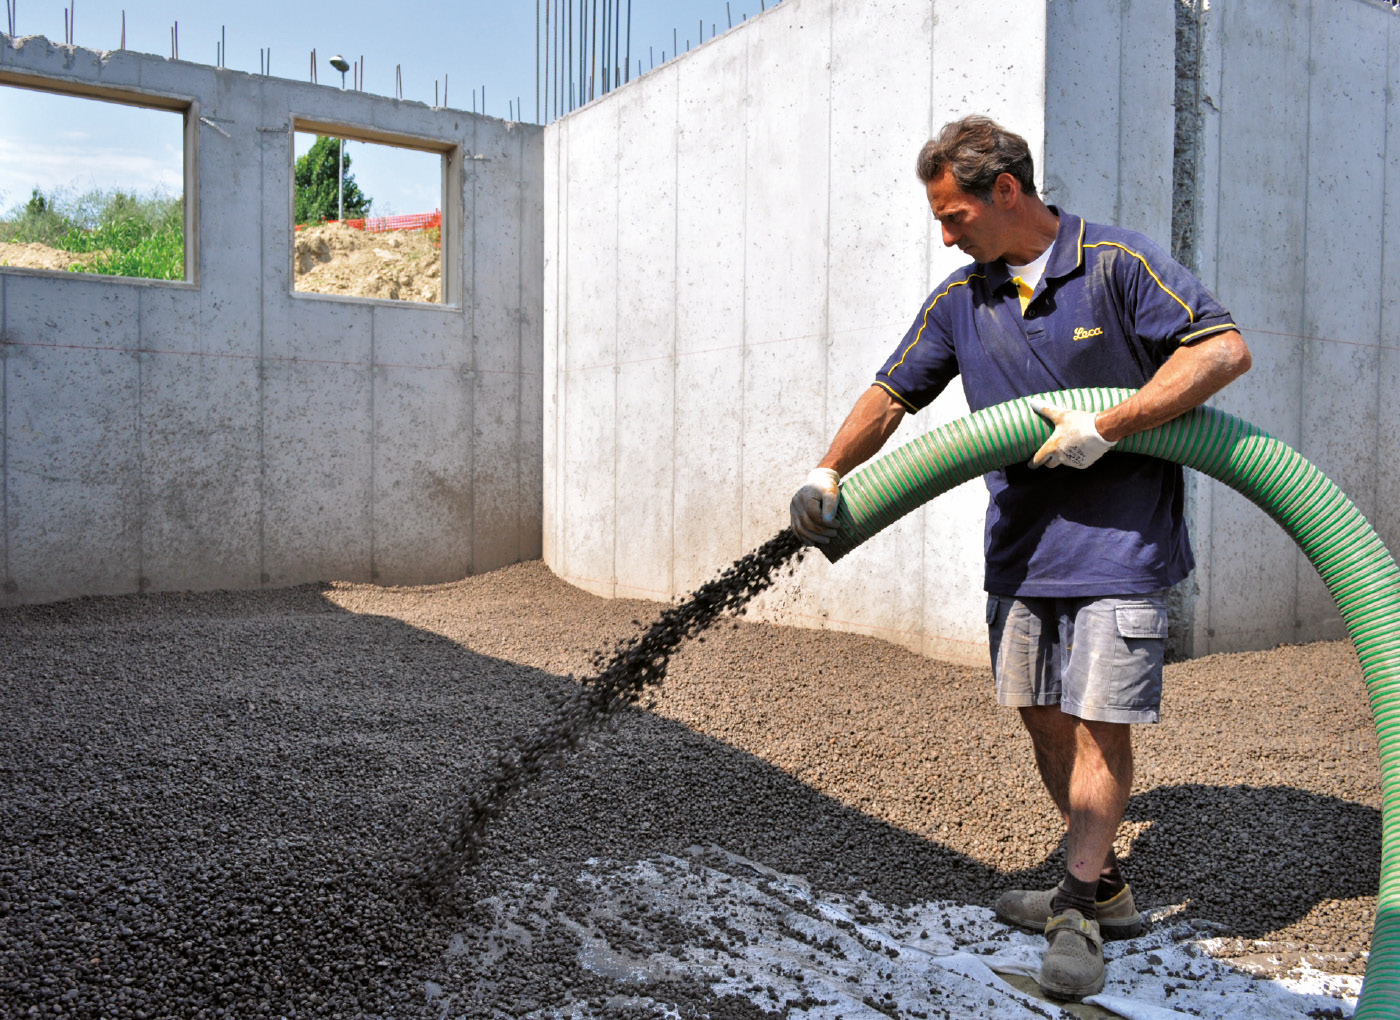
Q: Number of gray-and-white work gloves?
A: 2